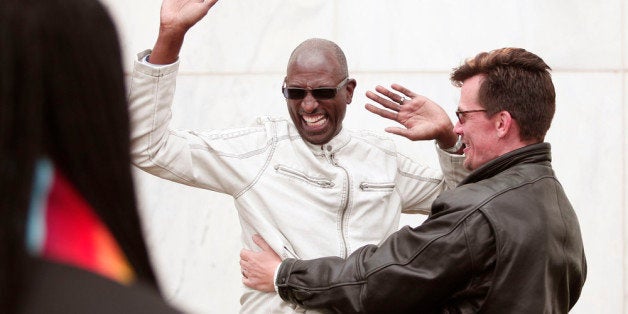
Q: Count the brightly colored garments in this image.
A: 1